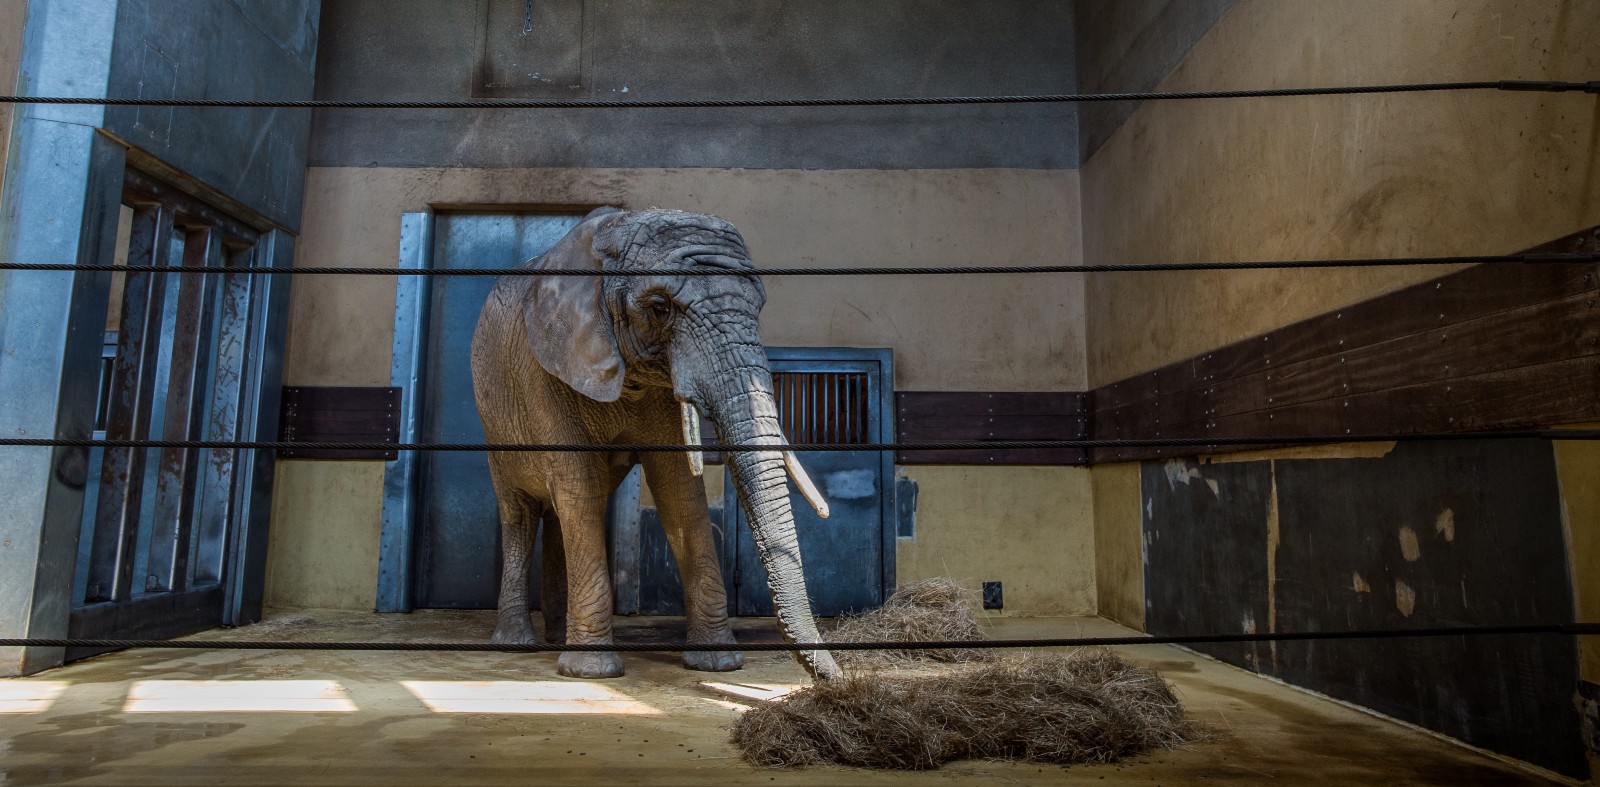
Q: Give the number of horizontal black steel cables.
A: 4